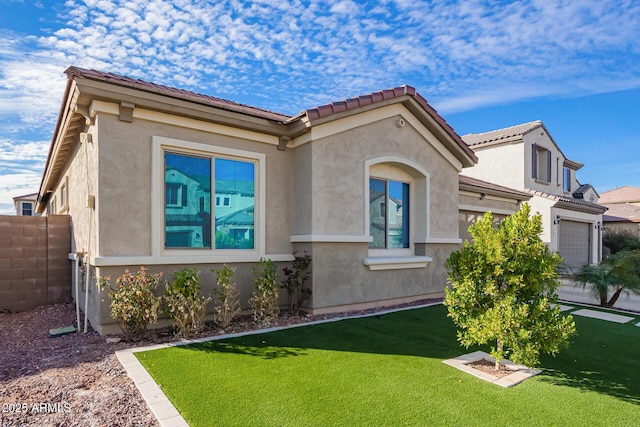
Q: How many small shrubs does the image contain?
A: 5